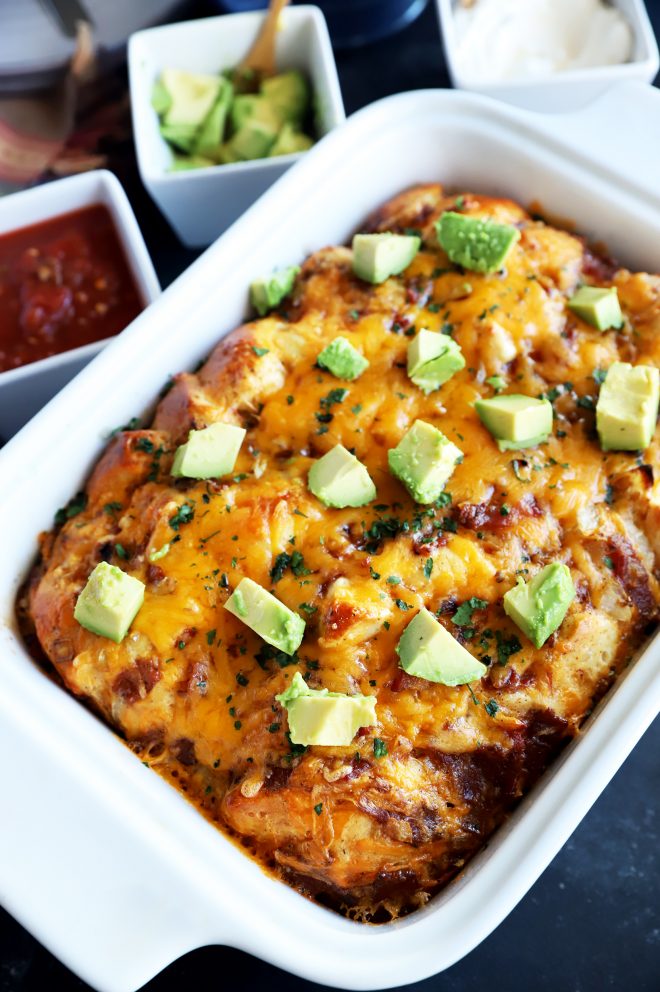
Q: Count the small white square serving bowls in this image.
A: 3